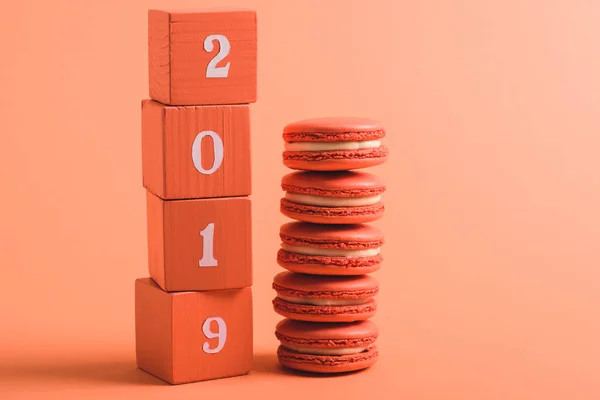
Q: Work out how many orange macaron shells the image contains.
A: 10